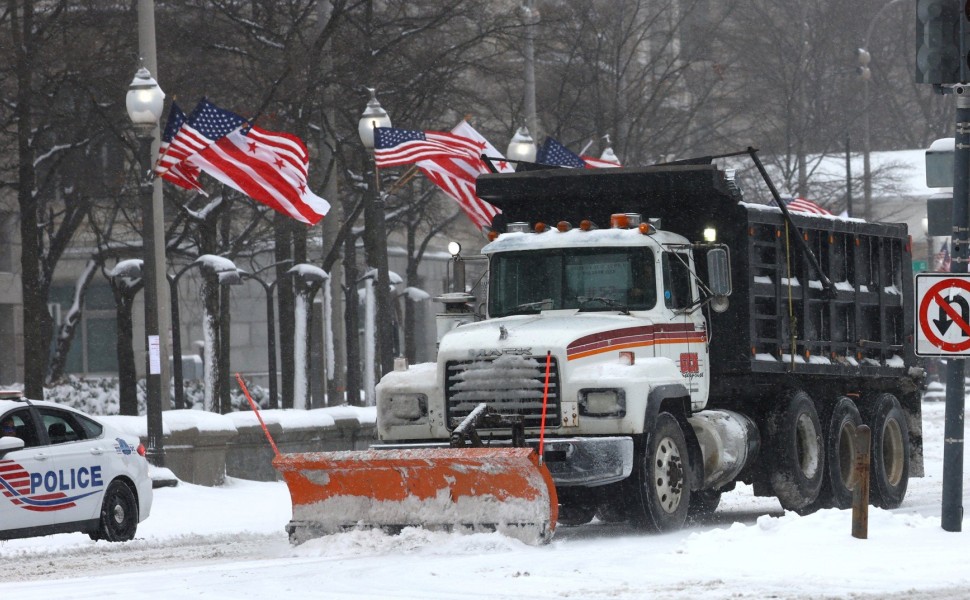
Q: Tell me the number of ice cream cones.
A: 0